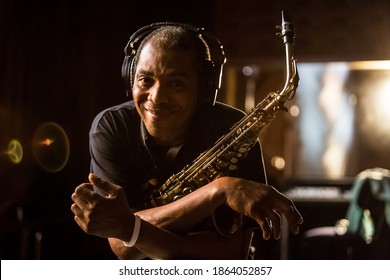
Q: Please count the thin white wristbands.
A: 1